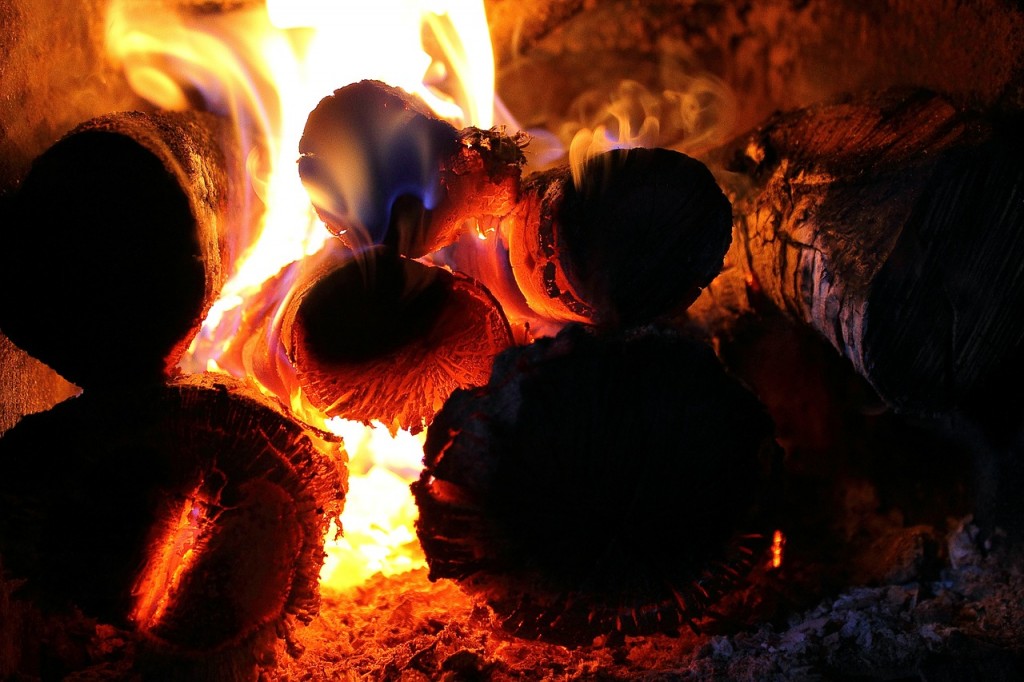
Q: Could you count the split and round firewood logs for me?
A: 7